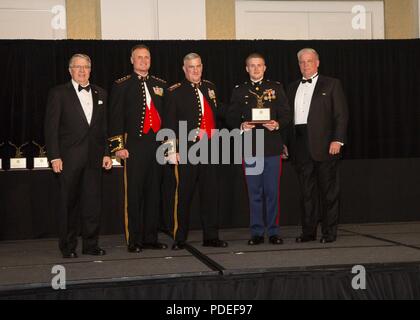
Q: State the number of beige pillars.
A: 3